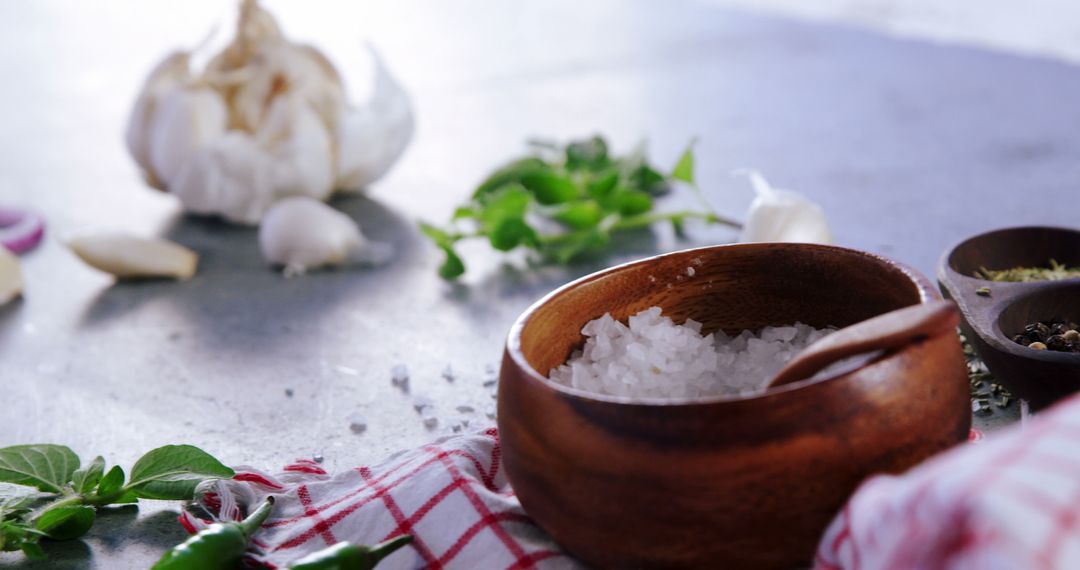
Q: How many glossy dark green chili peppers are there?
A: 2